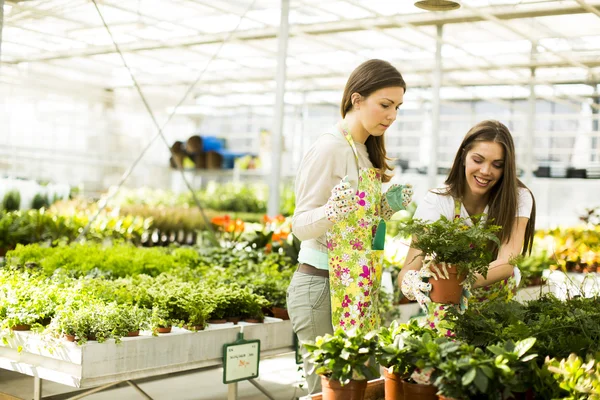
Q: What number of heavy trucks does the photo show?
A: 0